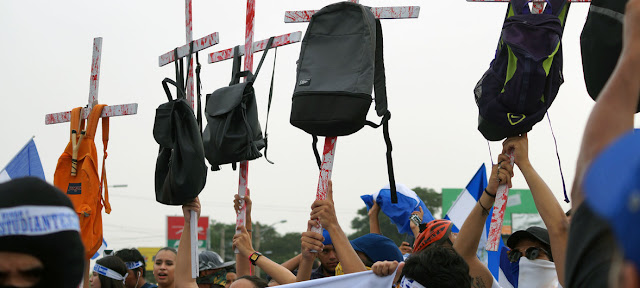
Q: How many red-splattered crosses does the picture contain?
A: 5